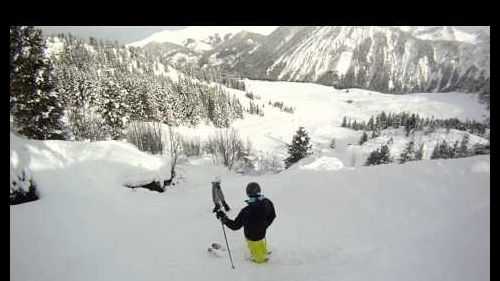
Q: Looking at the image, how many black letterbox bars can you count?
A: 3